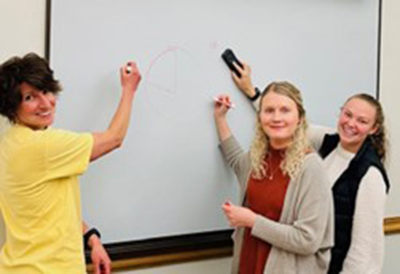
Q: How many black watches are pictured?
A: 2